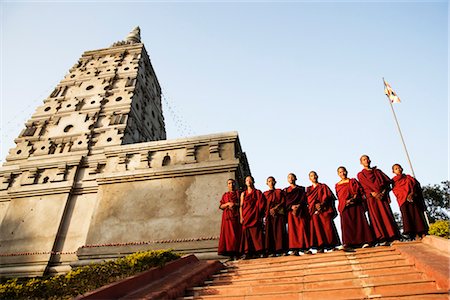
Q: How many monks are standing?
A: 8